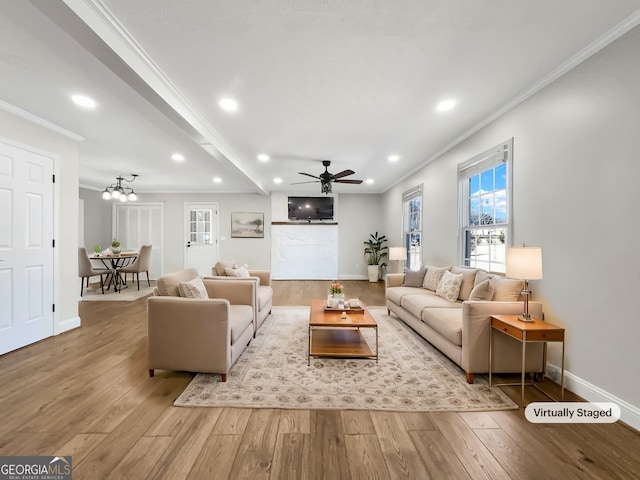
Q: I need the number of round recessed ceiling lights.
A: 9